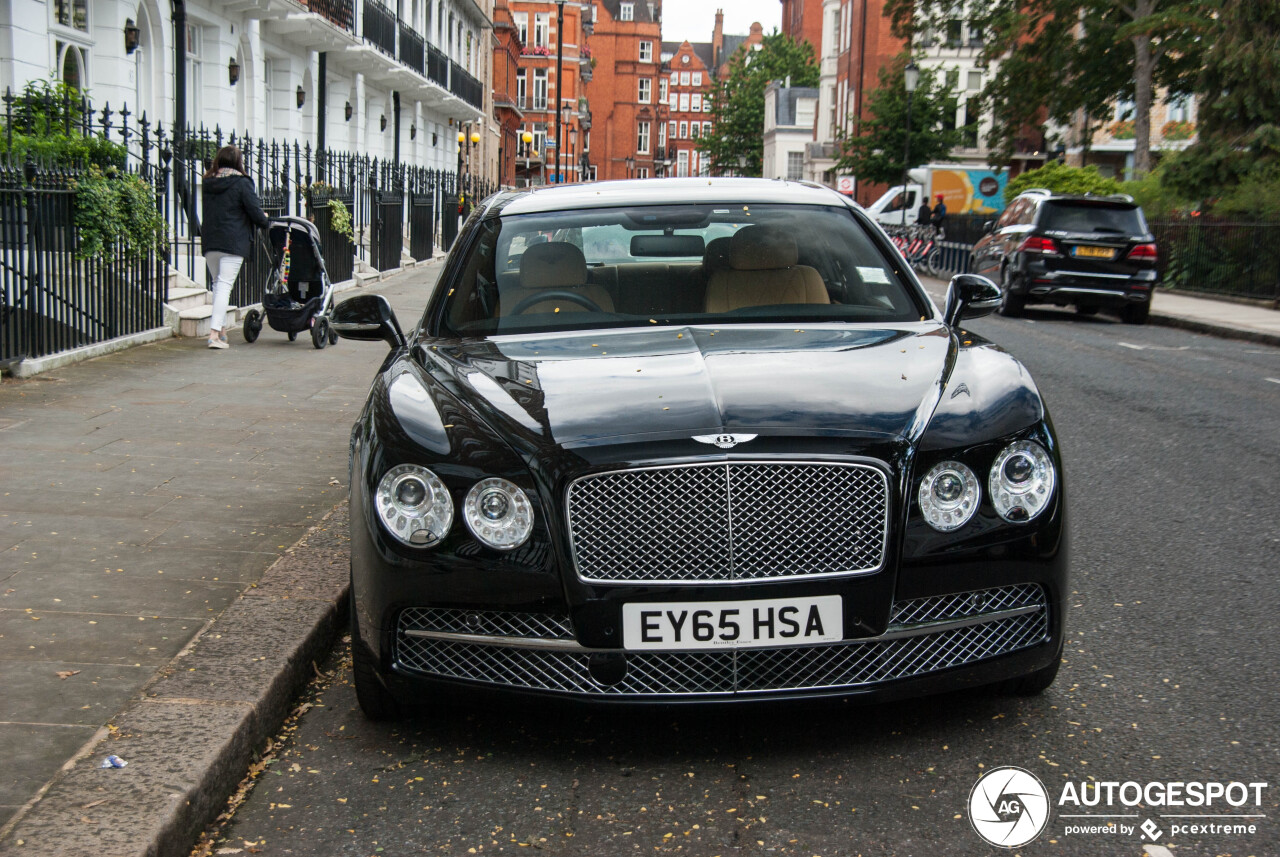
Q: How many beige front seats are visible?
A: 2